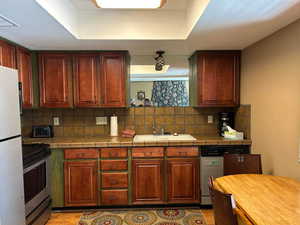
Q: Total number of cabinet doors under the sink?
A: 2